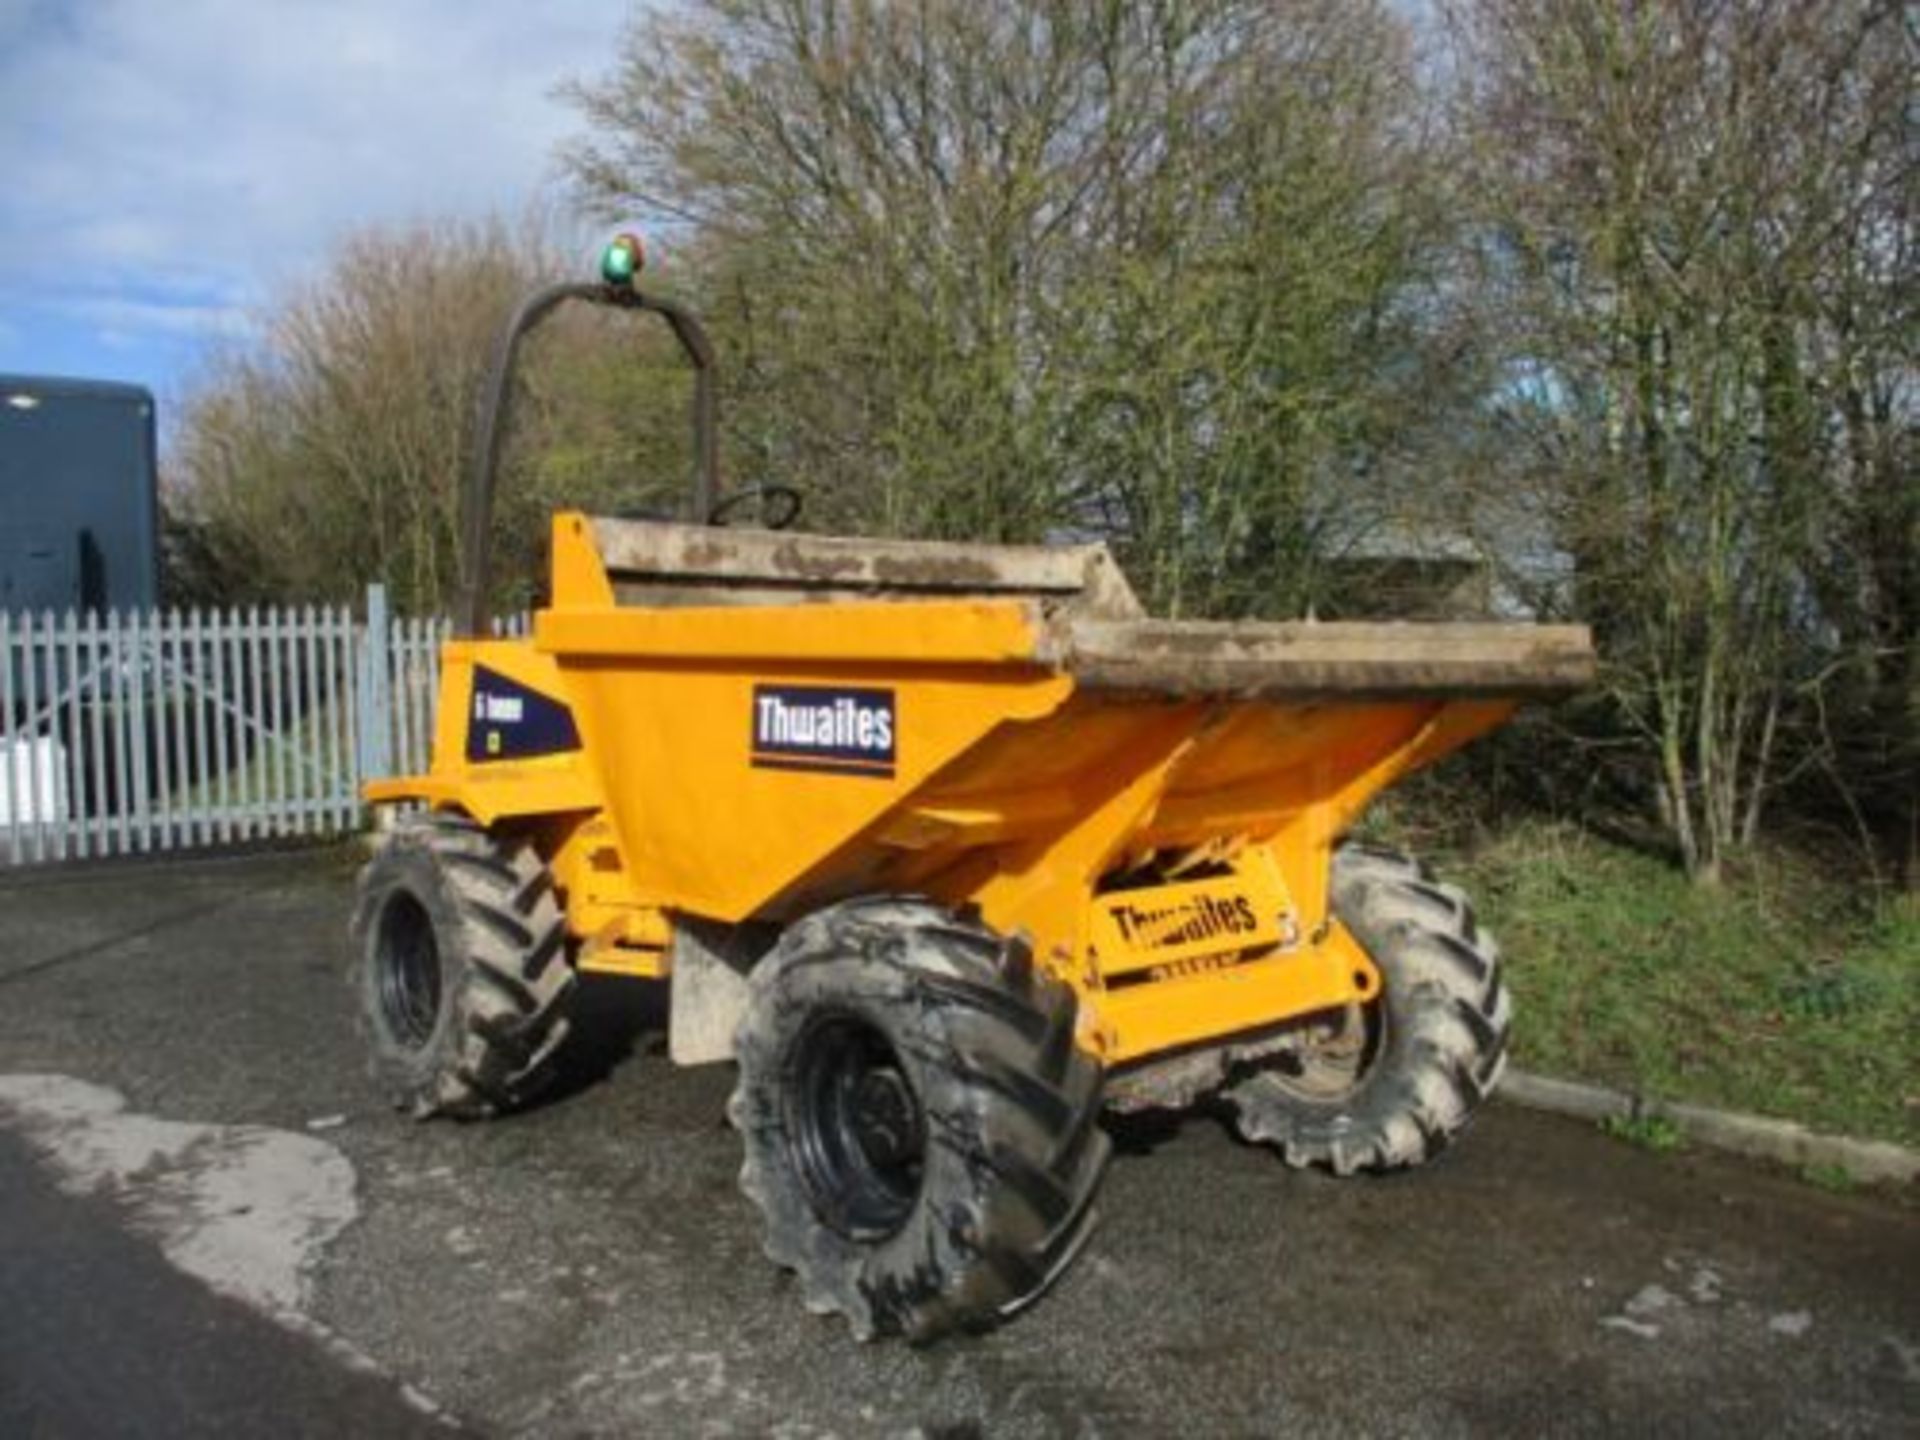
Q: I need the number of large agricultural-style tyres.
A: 3